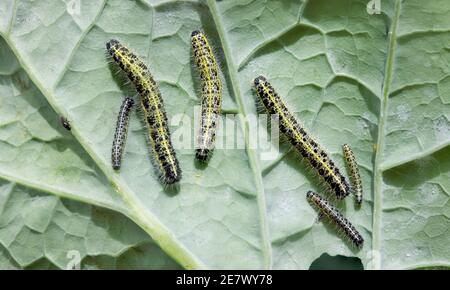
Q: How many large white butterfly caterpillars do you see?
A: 6